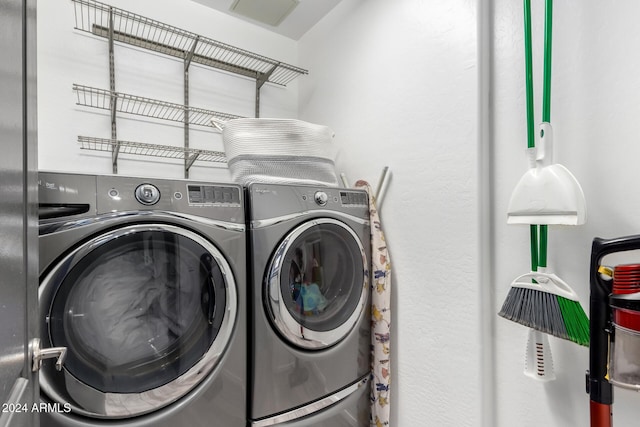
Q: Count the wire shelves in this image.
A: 3